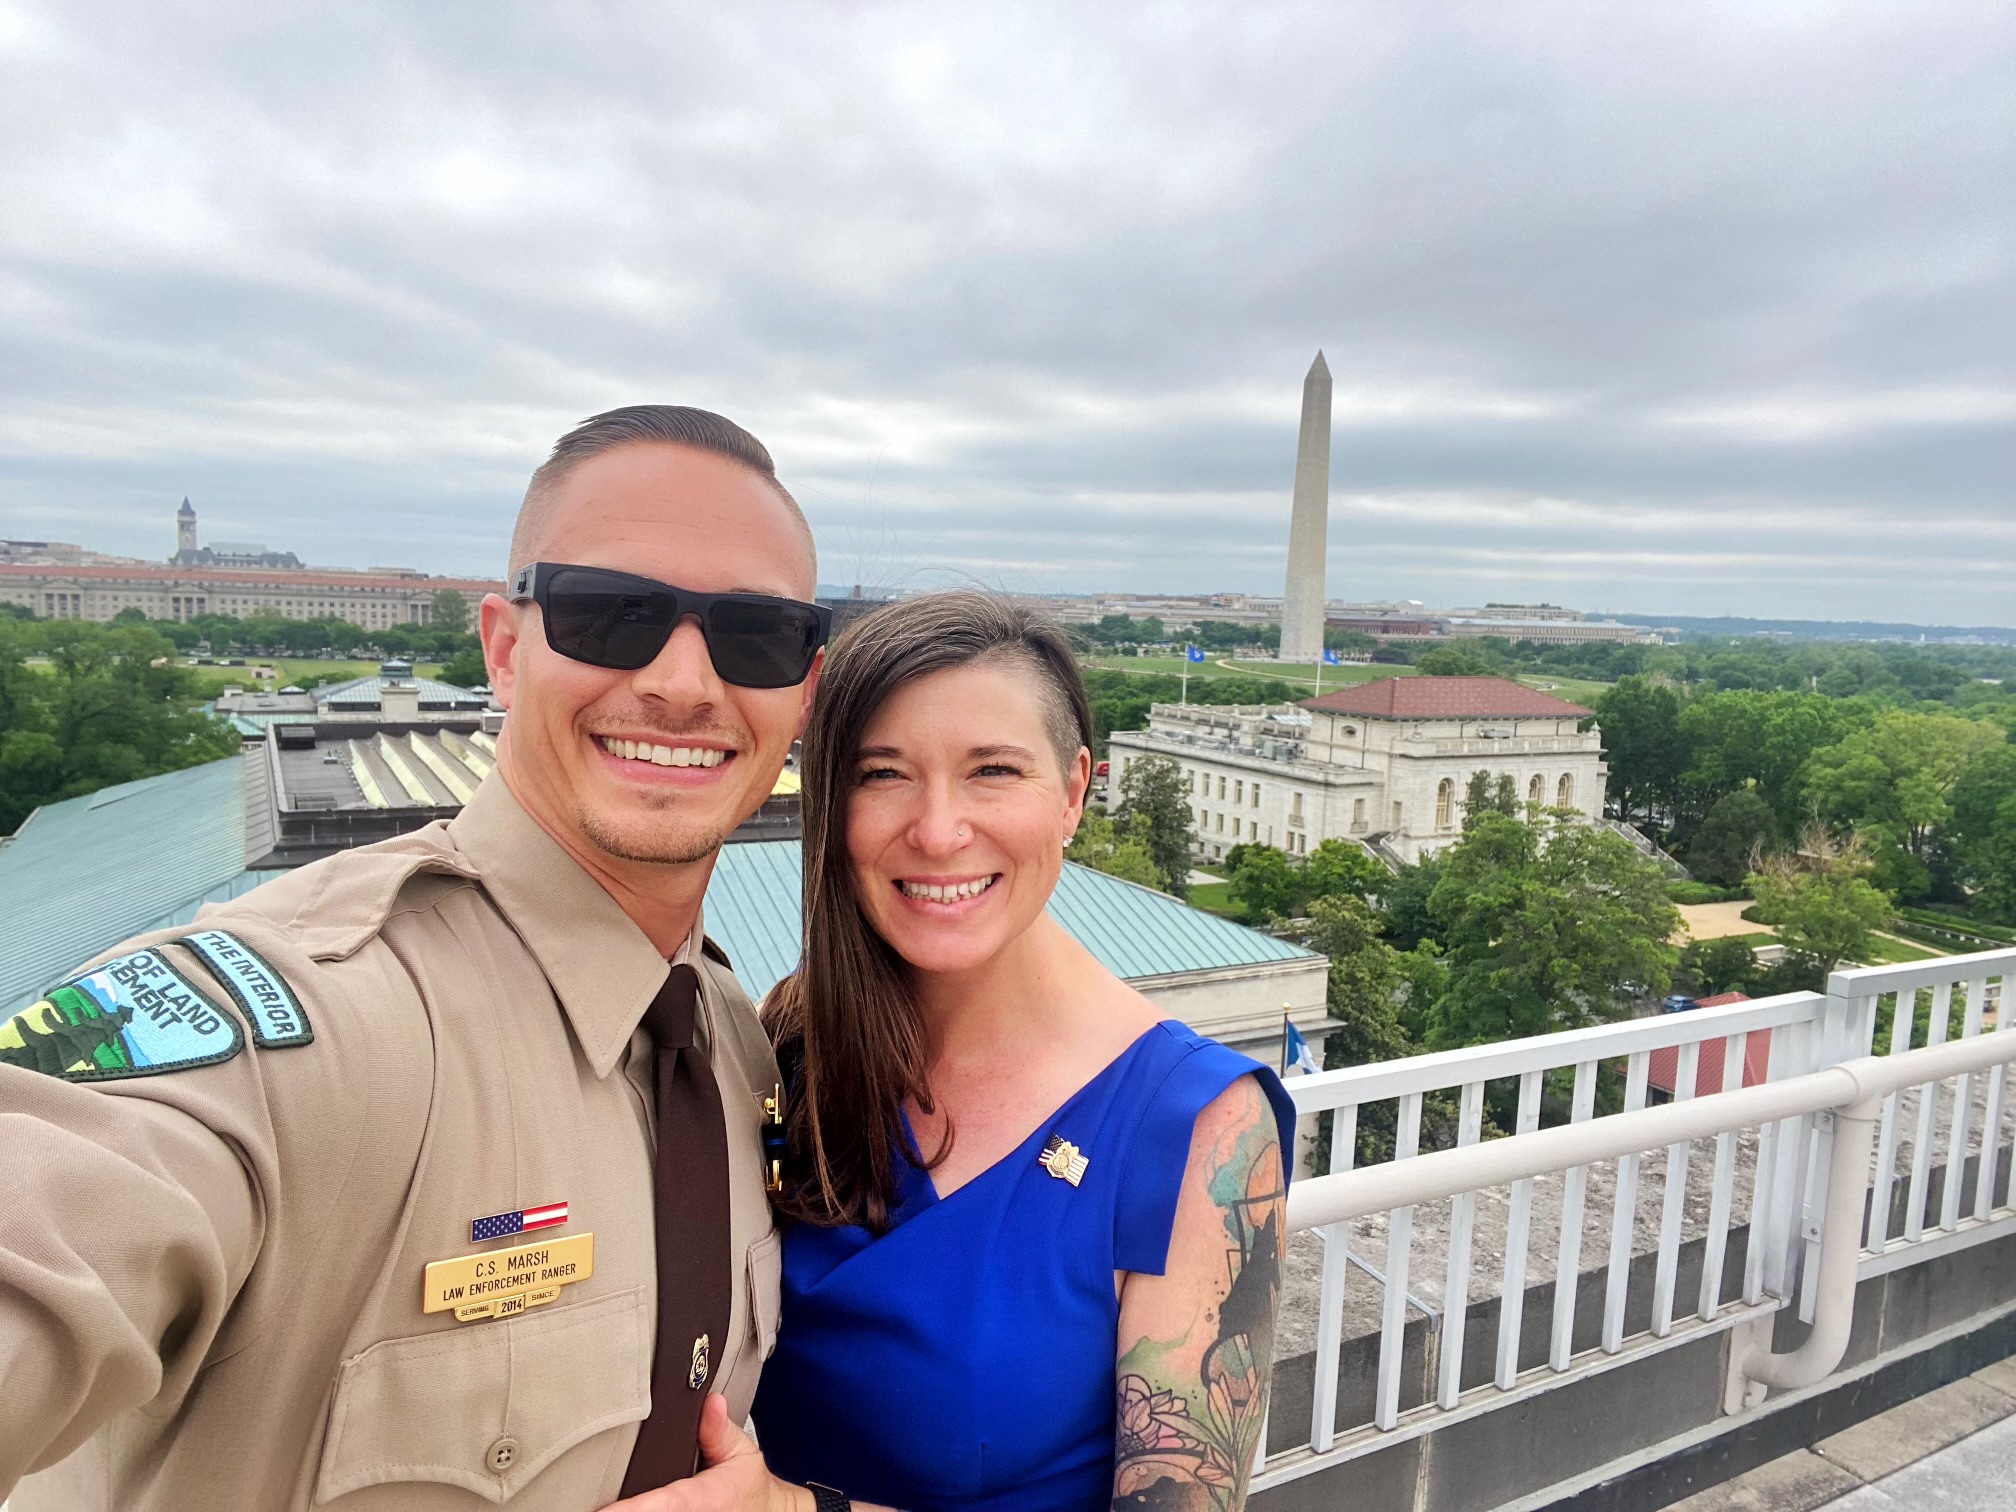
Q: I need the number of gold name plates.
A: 1